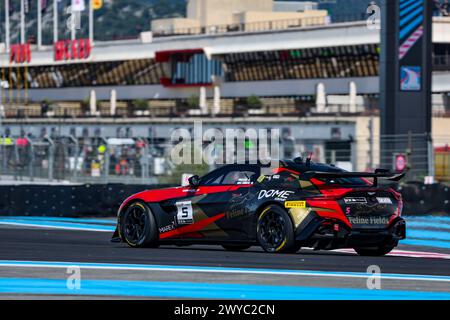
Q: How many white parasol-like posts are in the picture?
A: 6